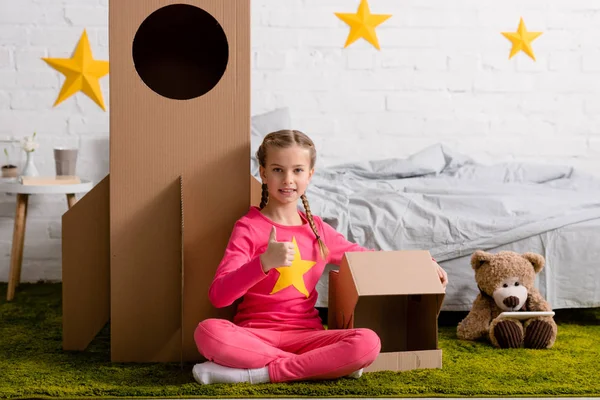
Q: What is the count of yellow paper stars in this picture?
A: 3